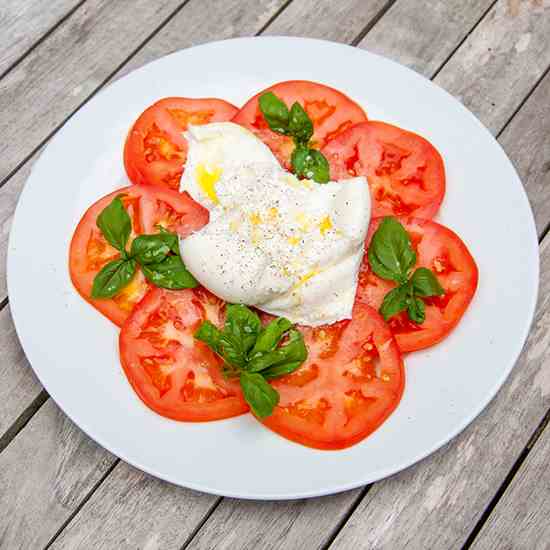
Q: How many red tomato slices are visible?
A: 7